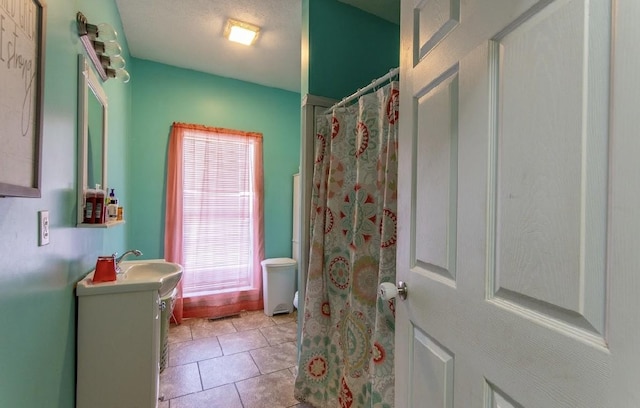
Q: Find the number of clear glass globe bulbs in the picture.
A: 4